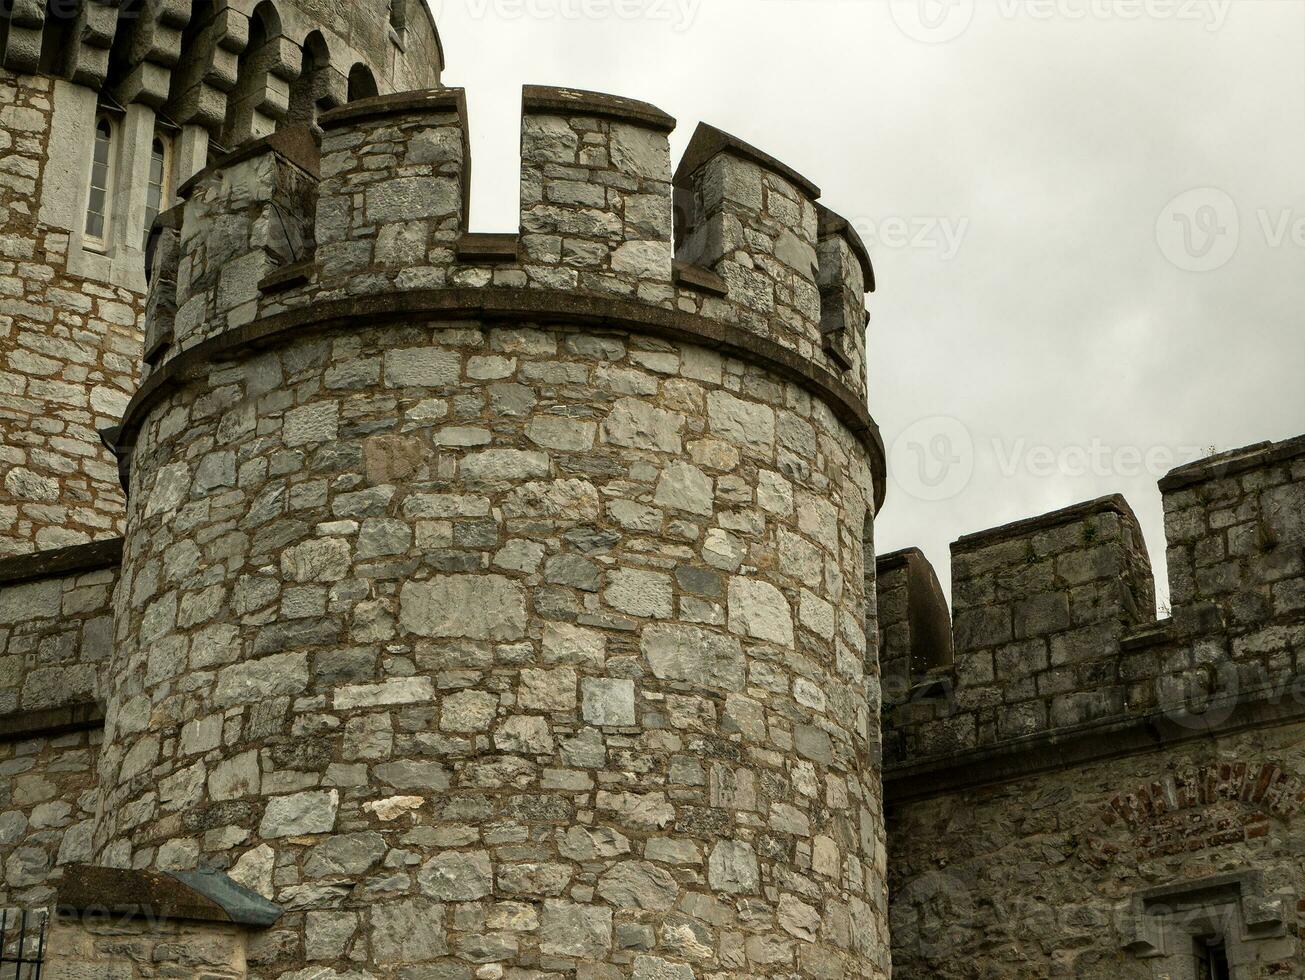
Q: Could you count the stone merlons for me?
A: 9